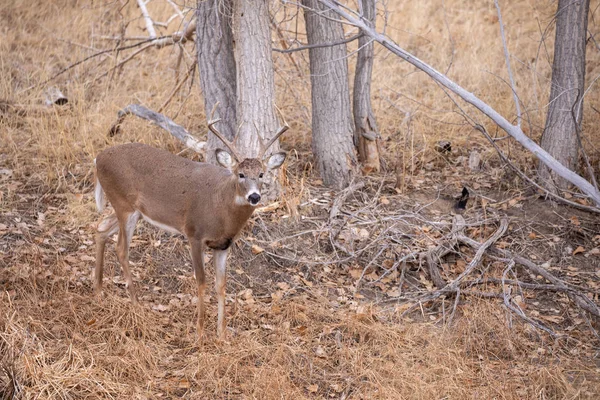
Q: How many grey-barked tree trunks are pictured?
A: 5